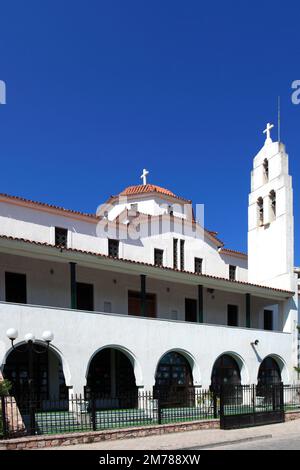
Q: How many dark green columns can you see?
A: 4